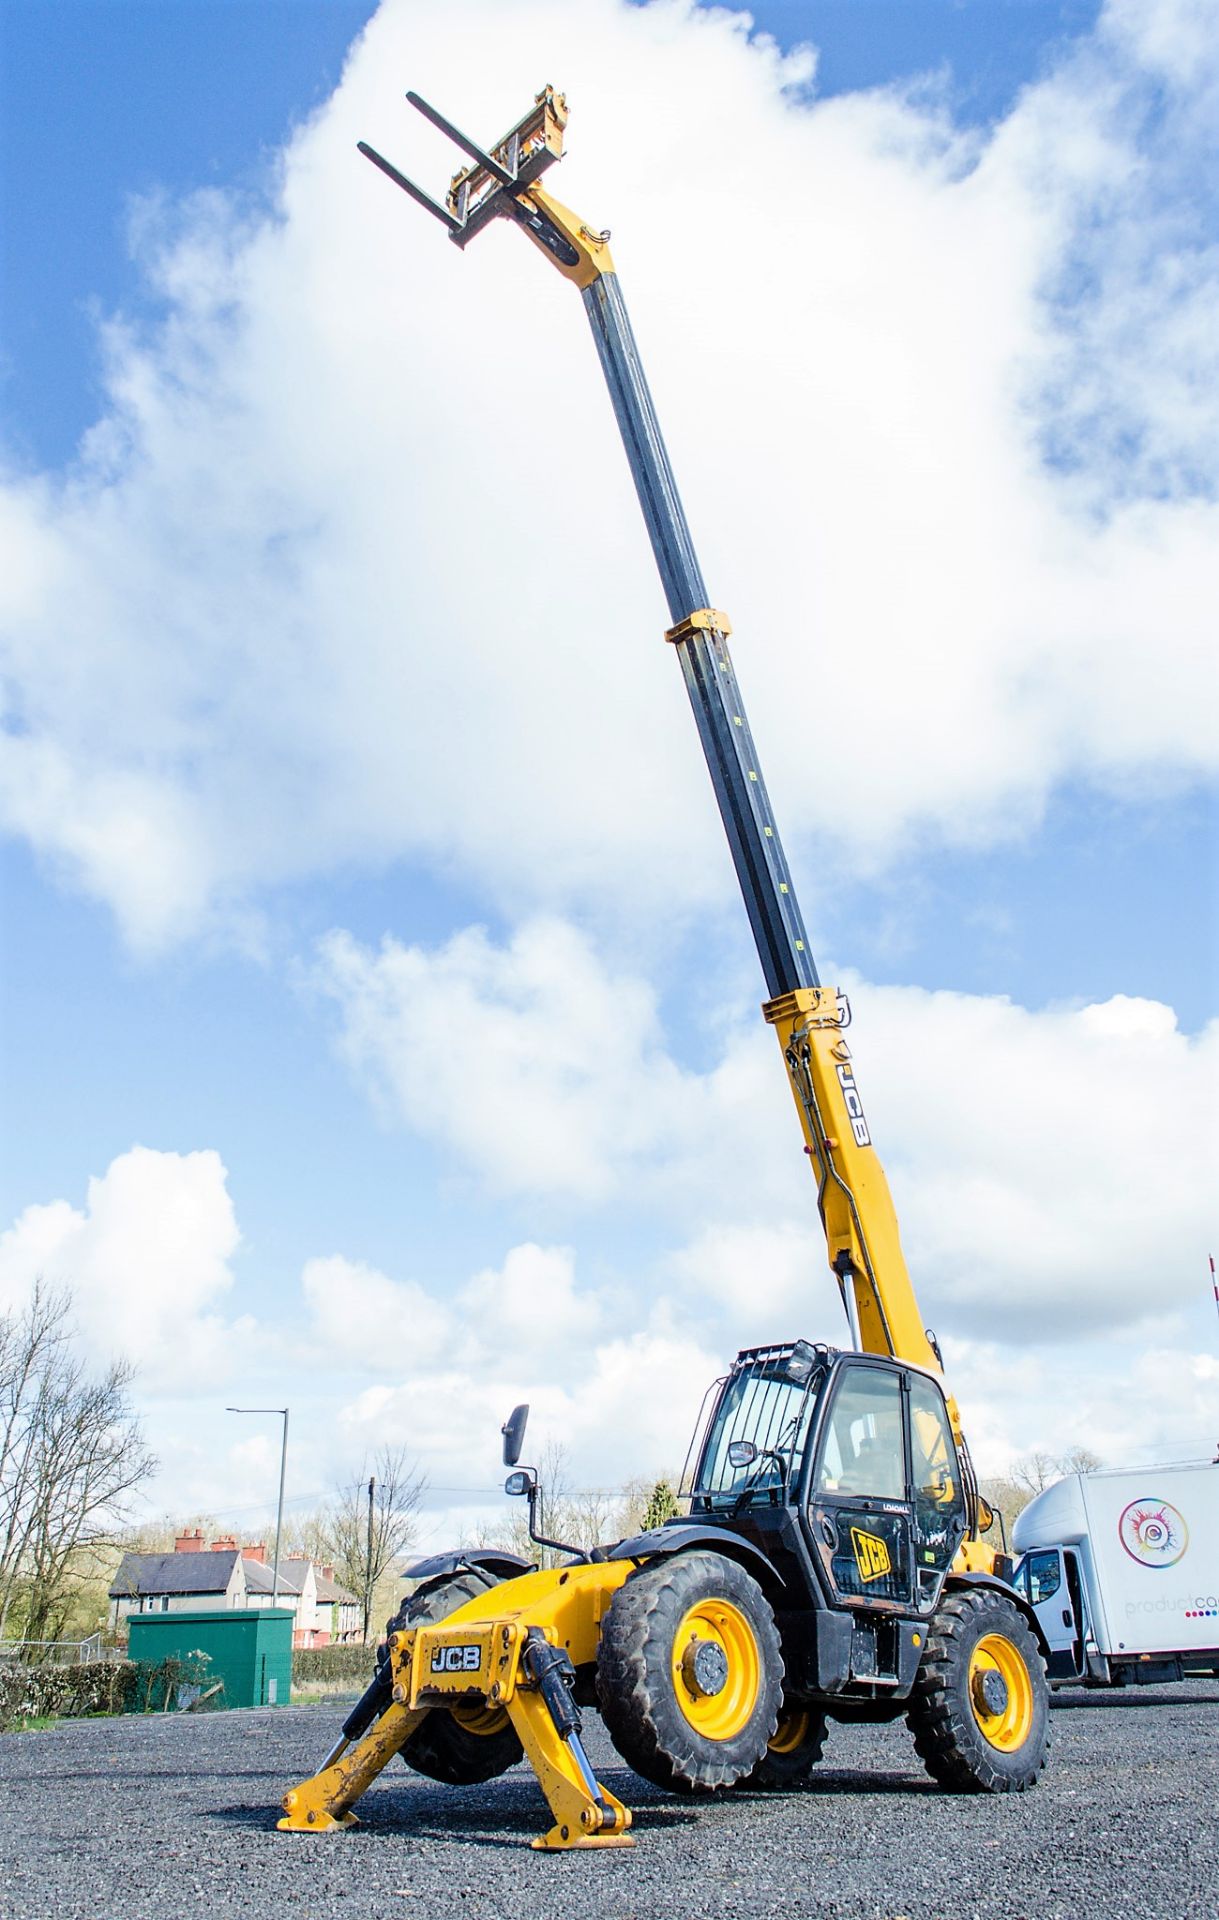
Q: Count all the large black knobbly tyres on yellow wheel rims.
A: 4